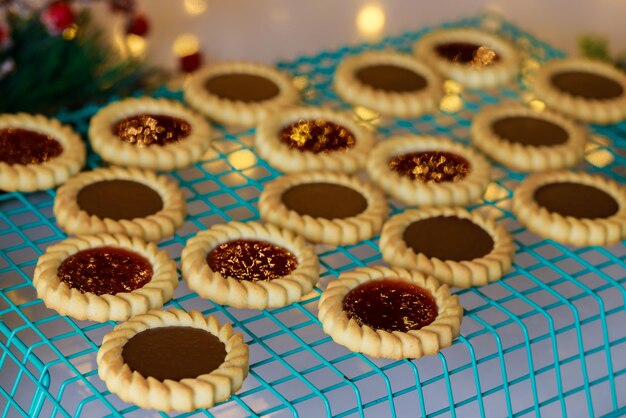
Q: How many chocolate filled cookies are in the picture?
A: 9